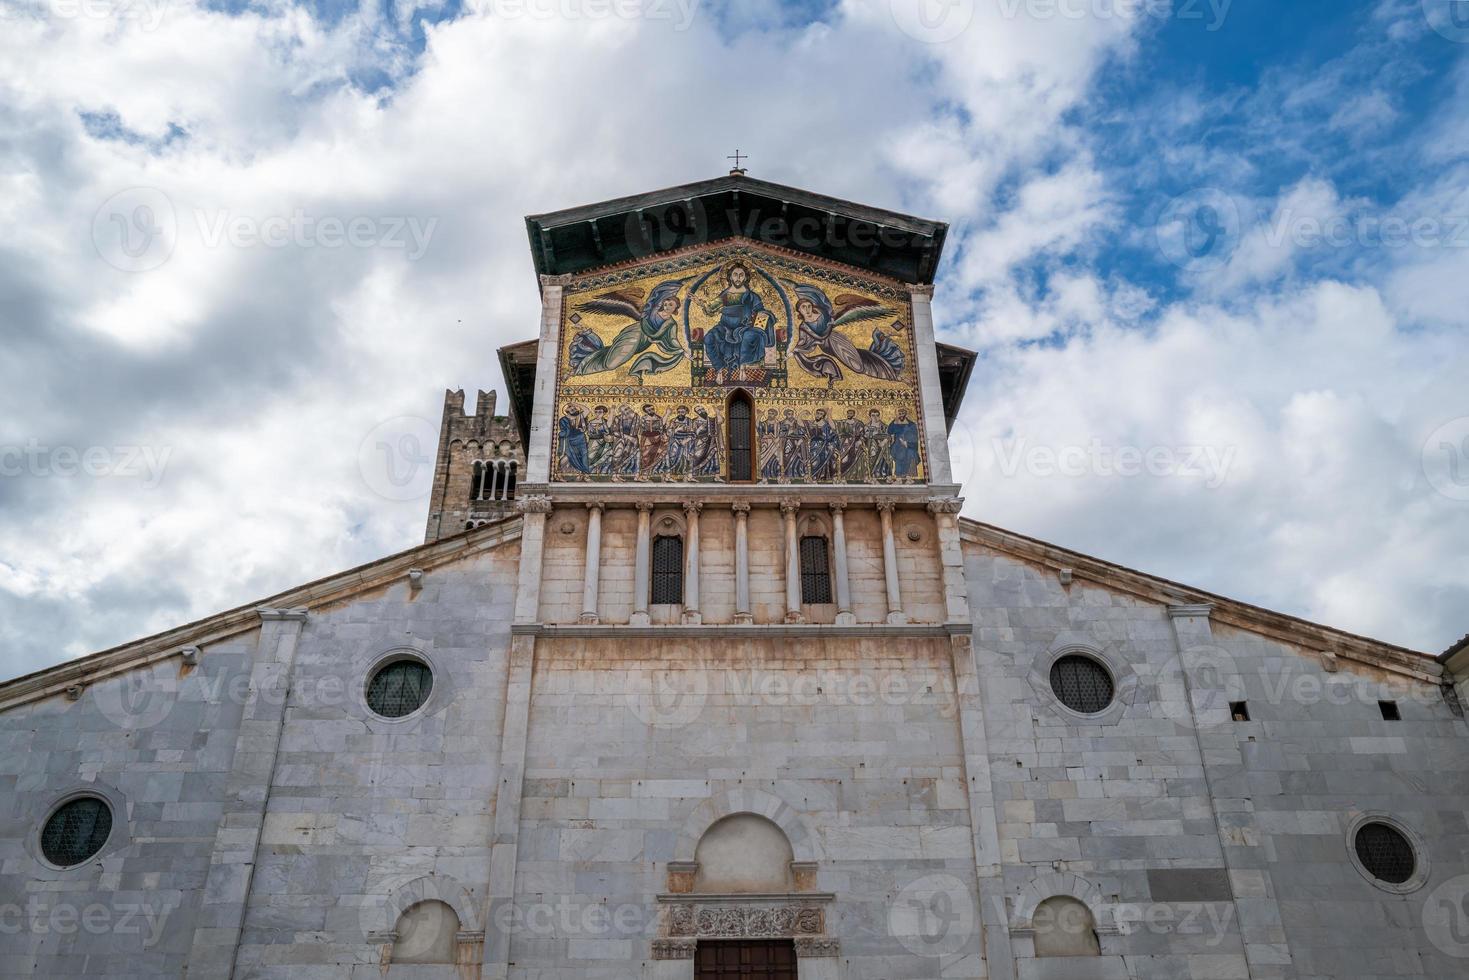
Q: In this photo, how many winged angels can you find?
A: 2